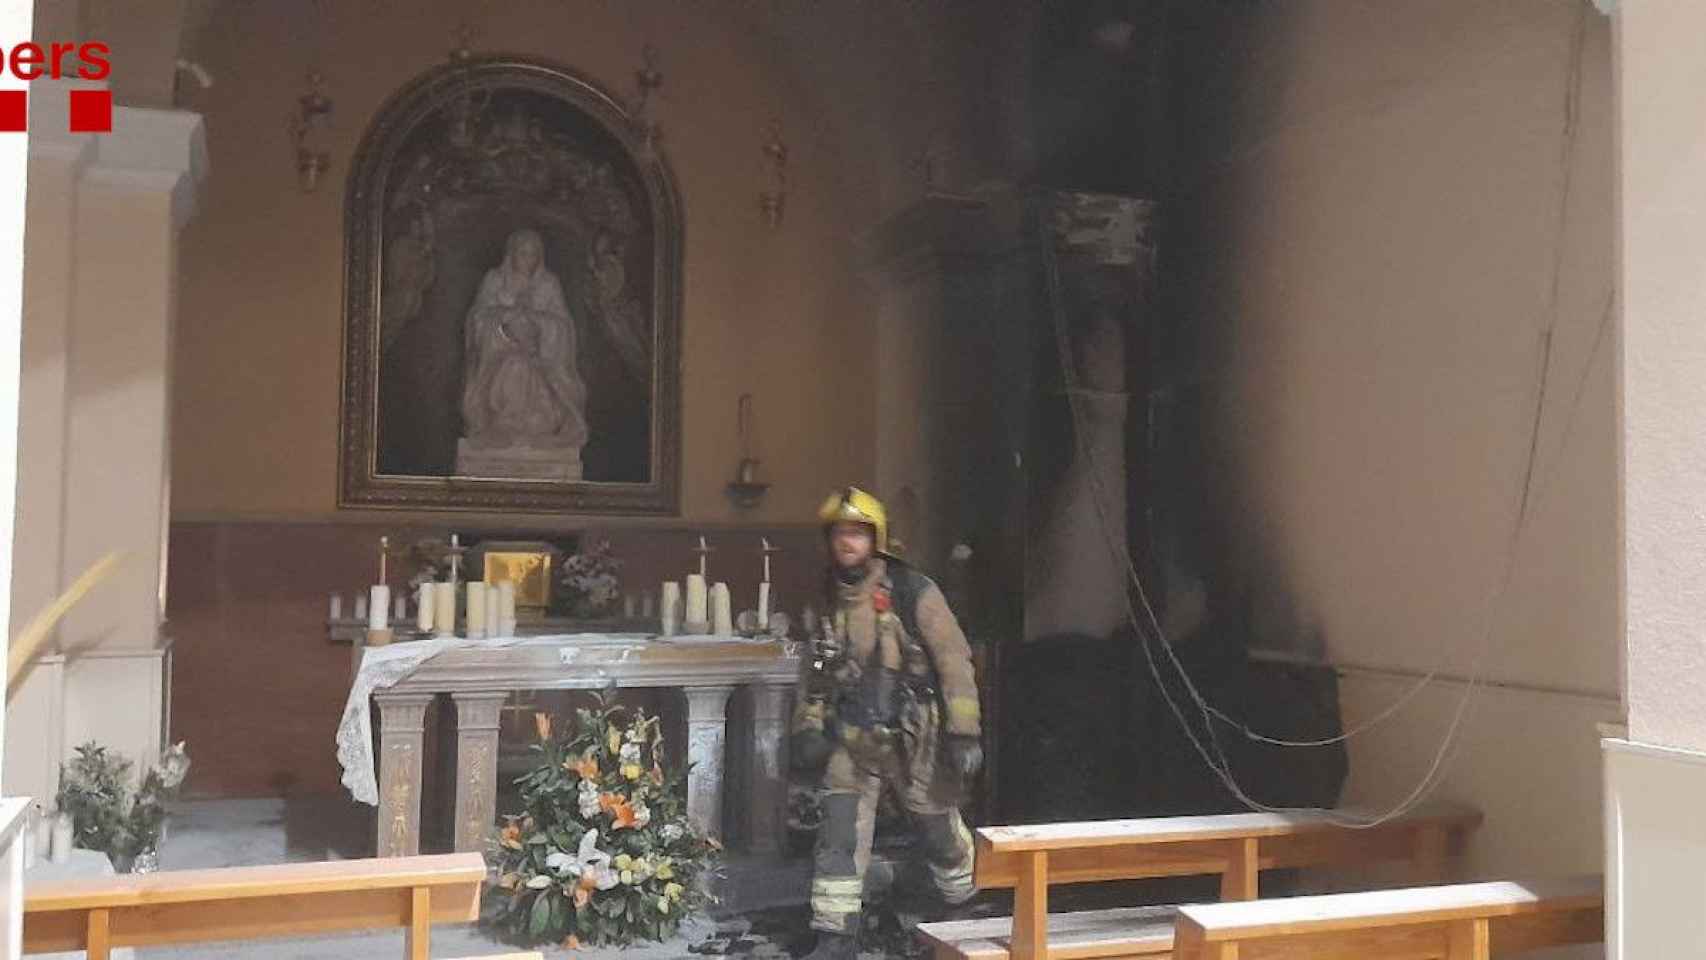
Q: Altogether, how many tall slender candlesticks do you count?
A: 4